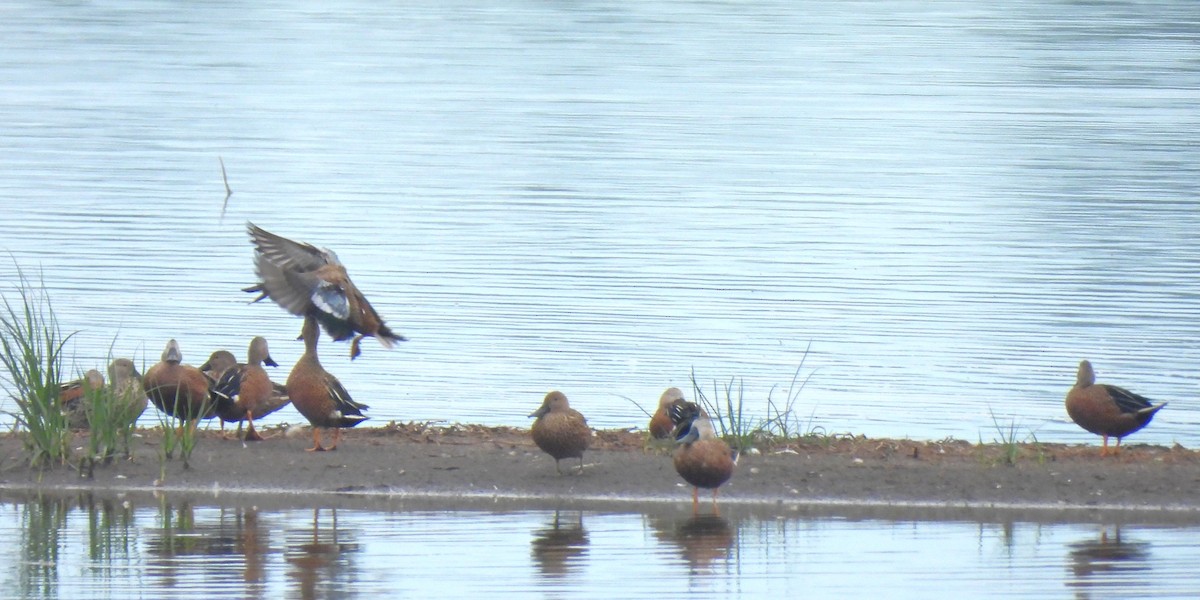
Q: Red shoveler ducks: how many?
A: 11